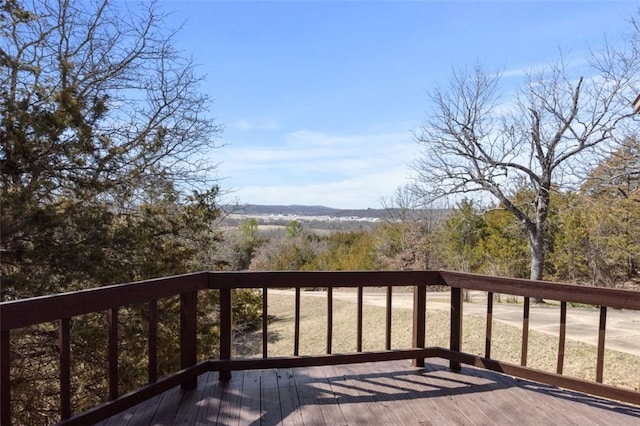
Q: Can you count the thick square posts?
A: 4